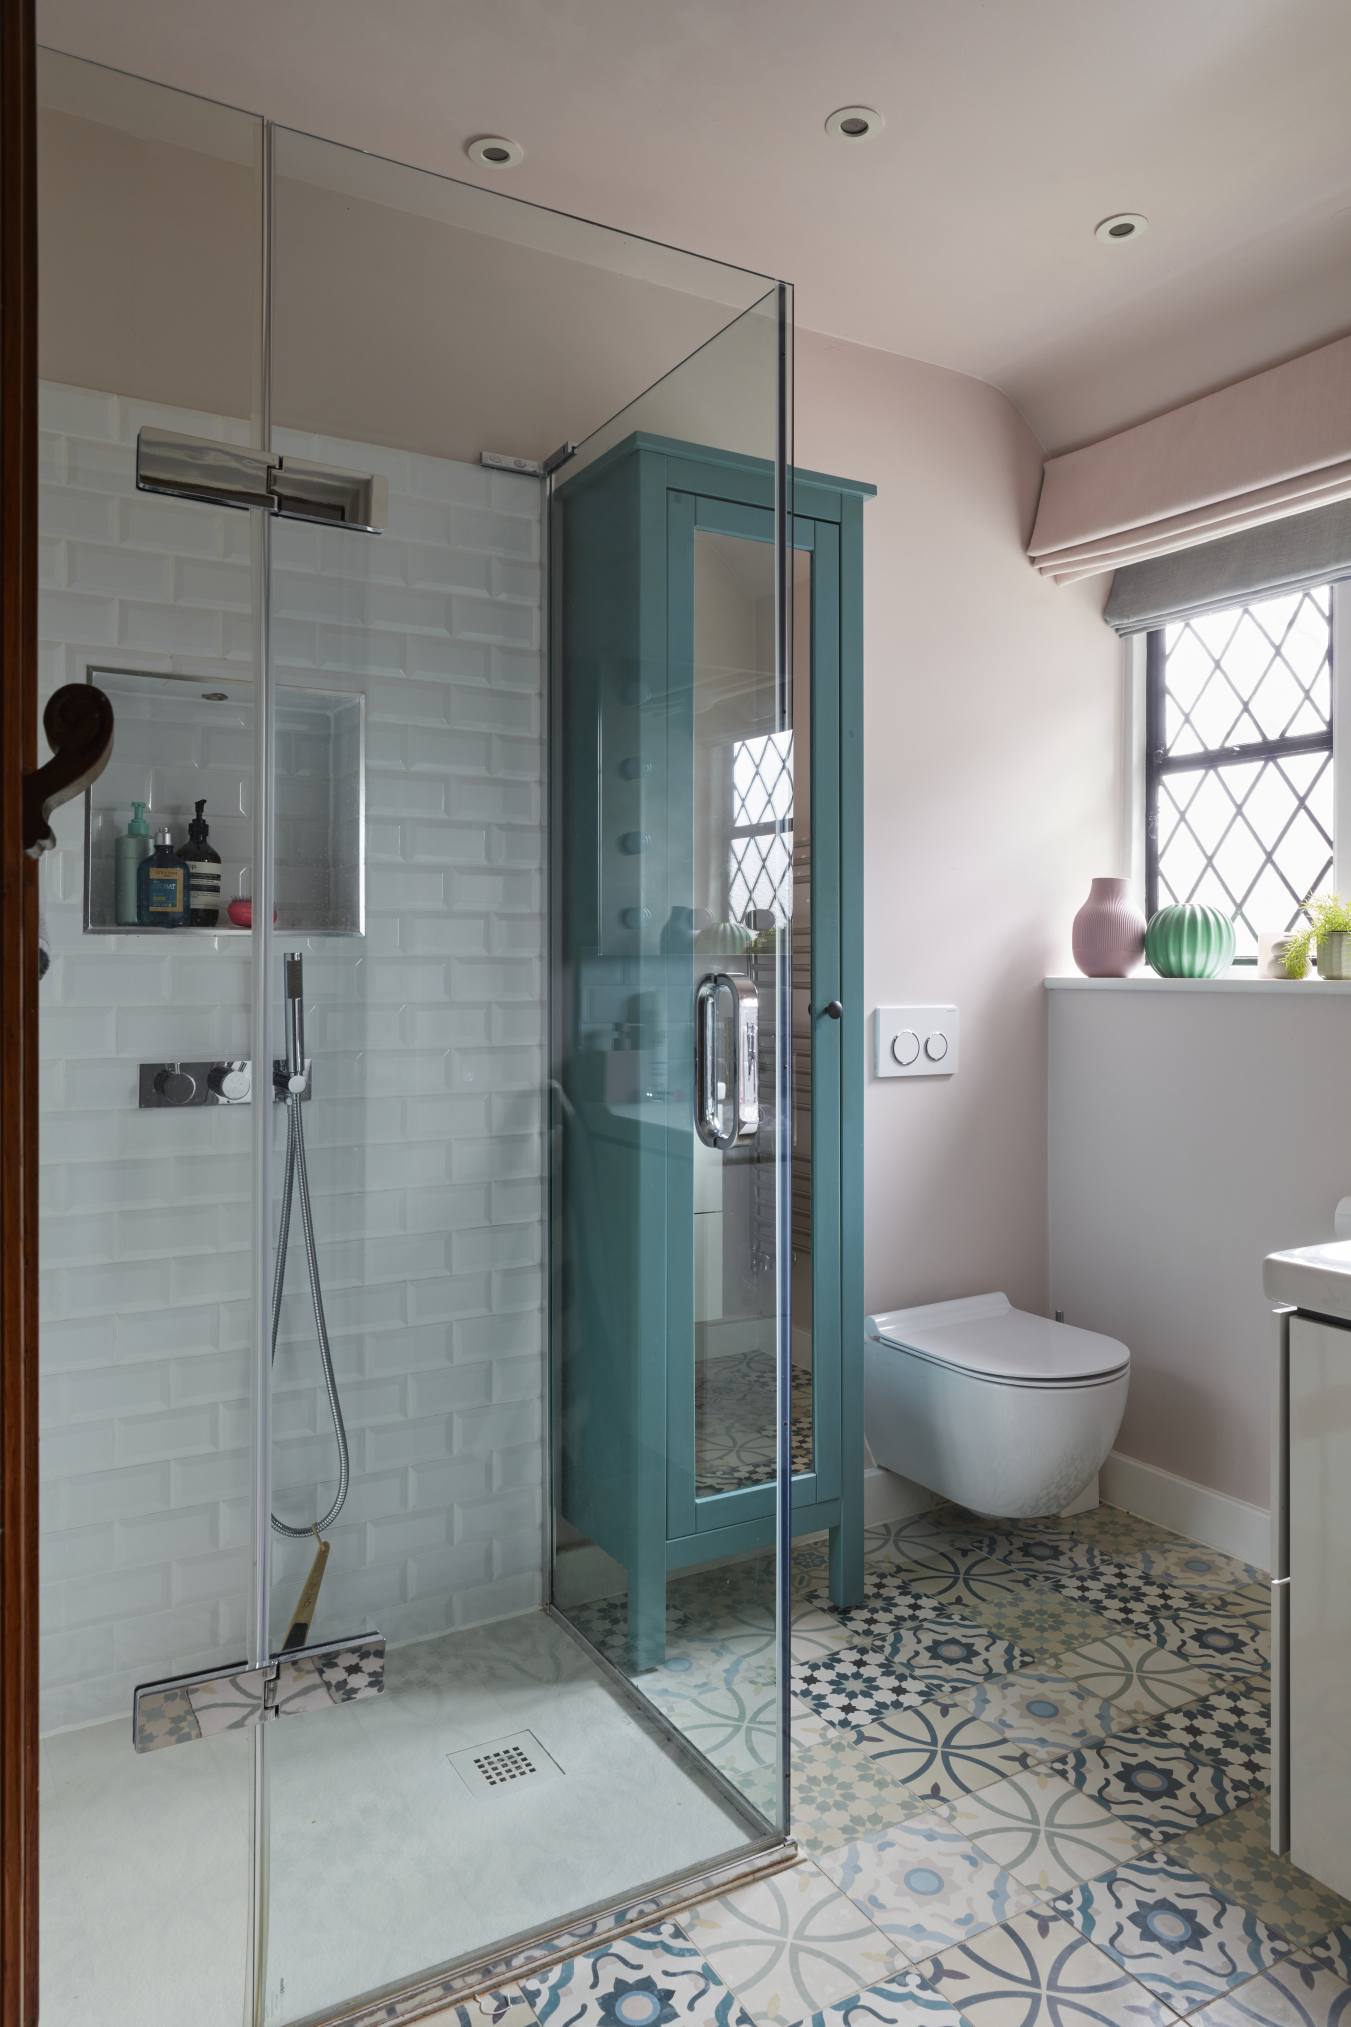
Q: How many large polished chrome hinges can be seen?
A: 2